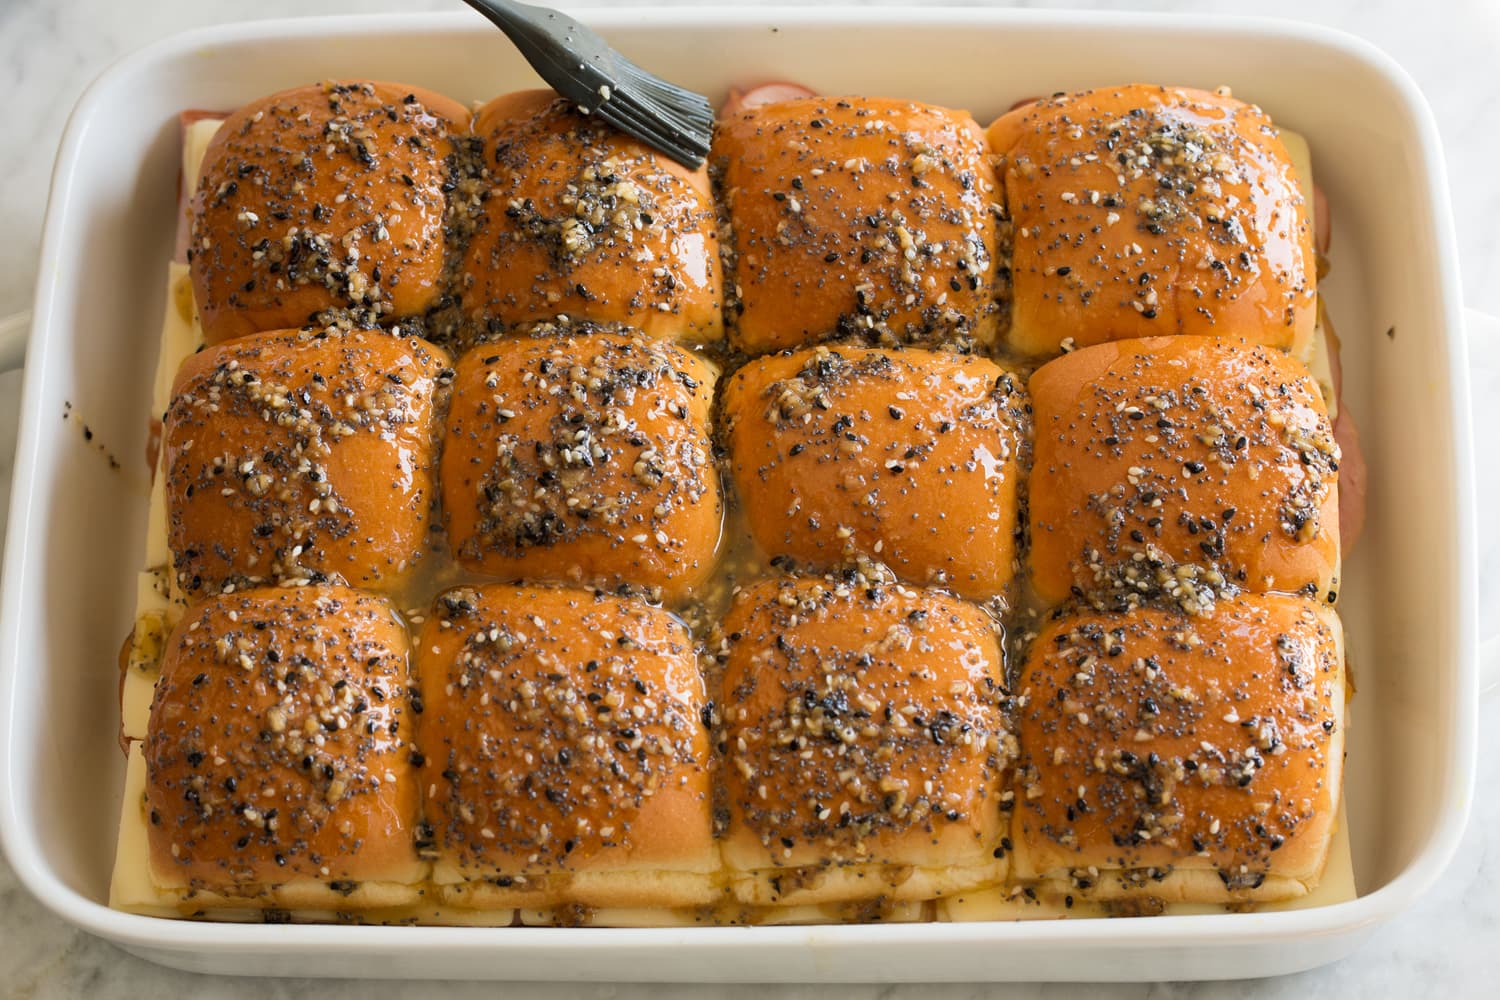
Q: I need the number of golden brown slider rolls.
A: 12